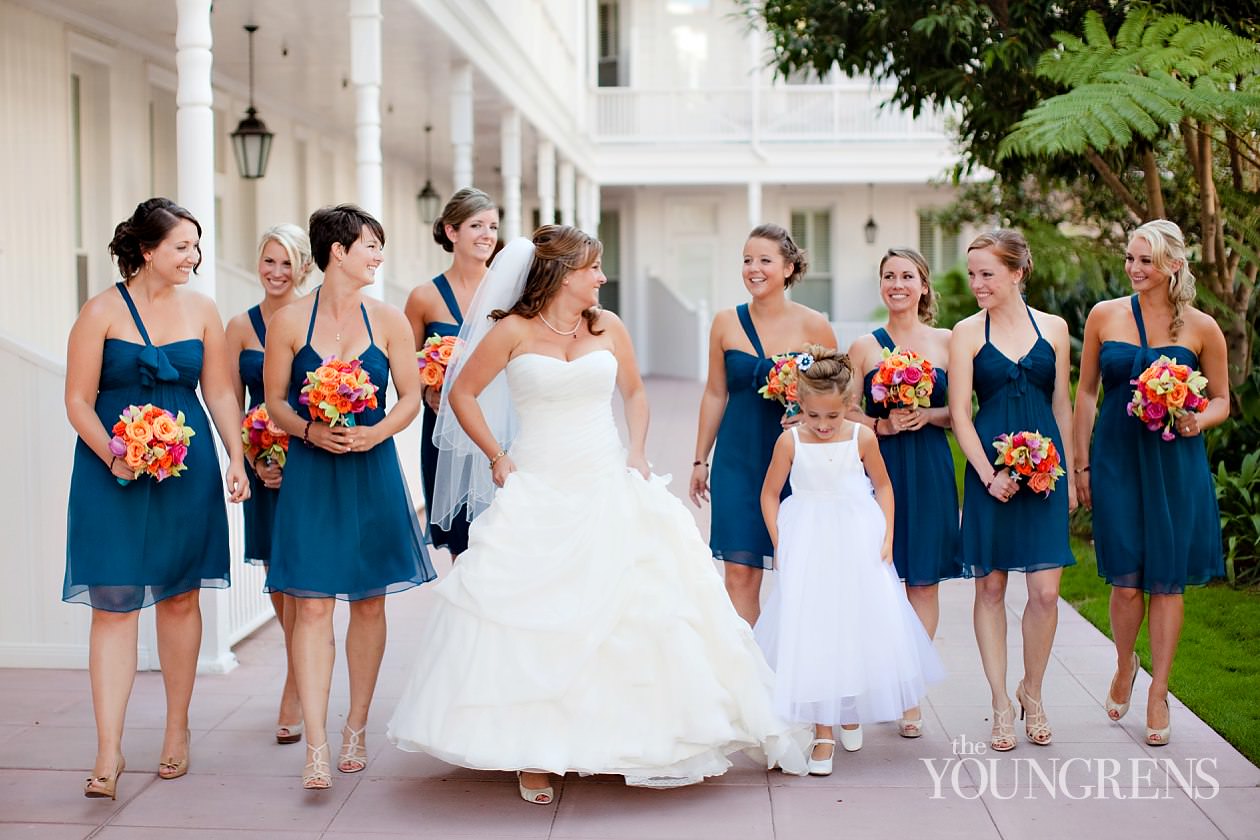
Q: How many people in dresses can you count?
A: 10